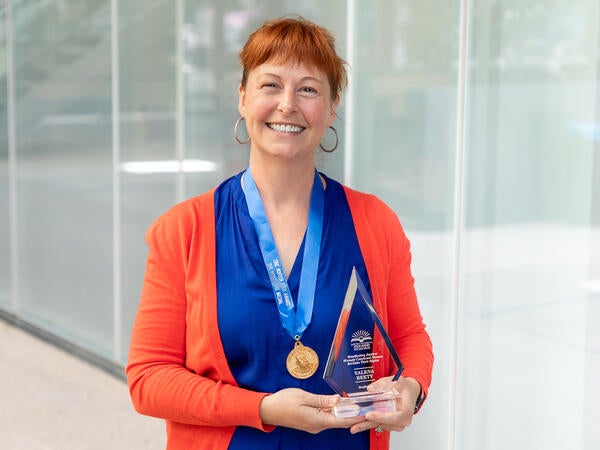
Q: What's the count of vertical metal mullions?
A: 5